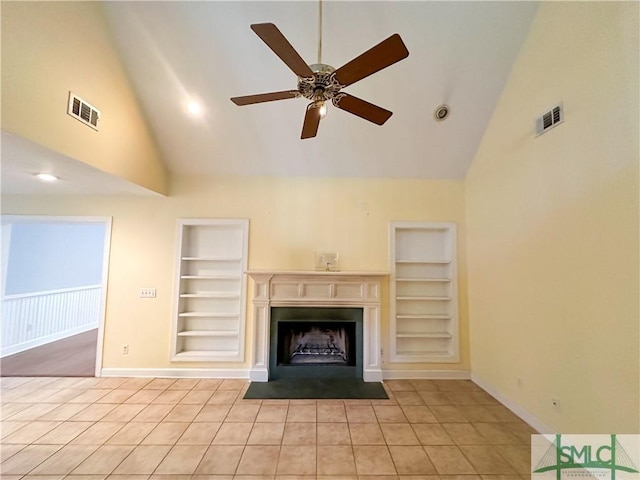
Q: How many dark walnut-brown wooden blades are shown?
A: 5